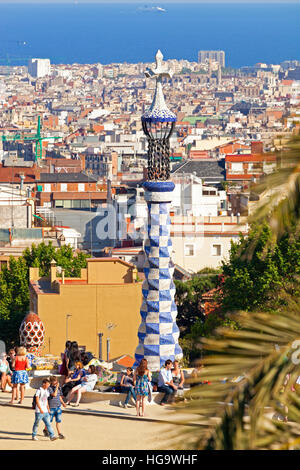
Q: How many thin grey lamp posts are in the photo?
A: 1